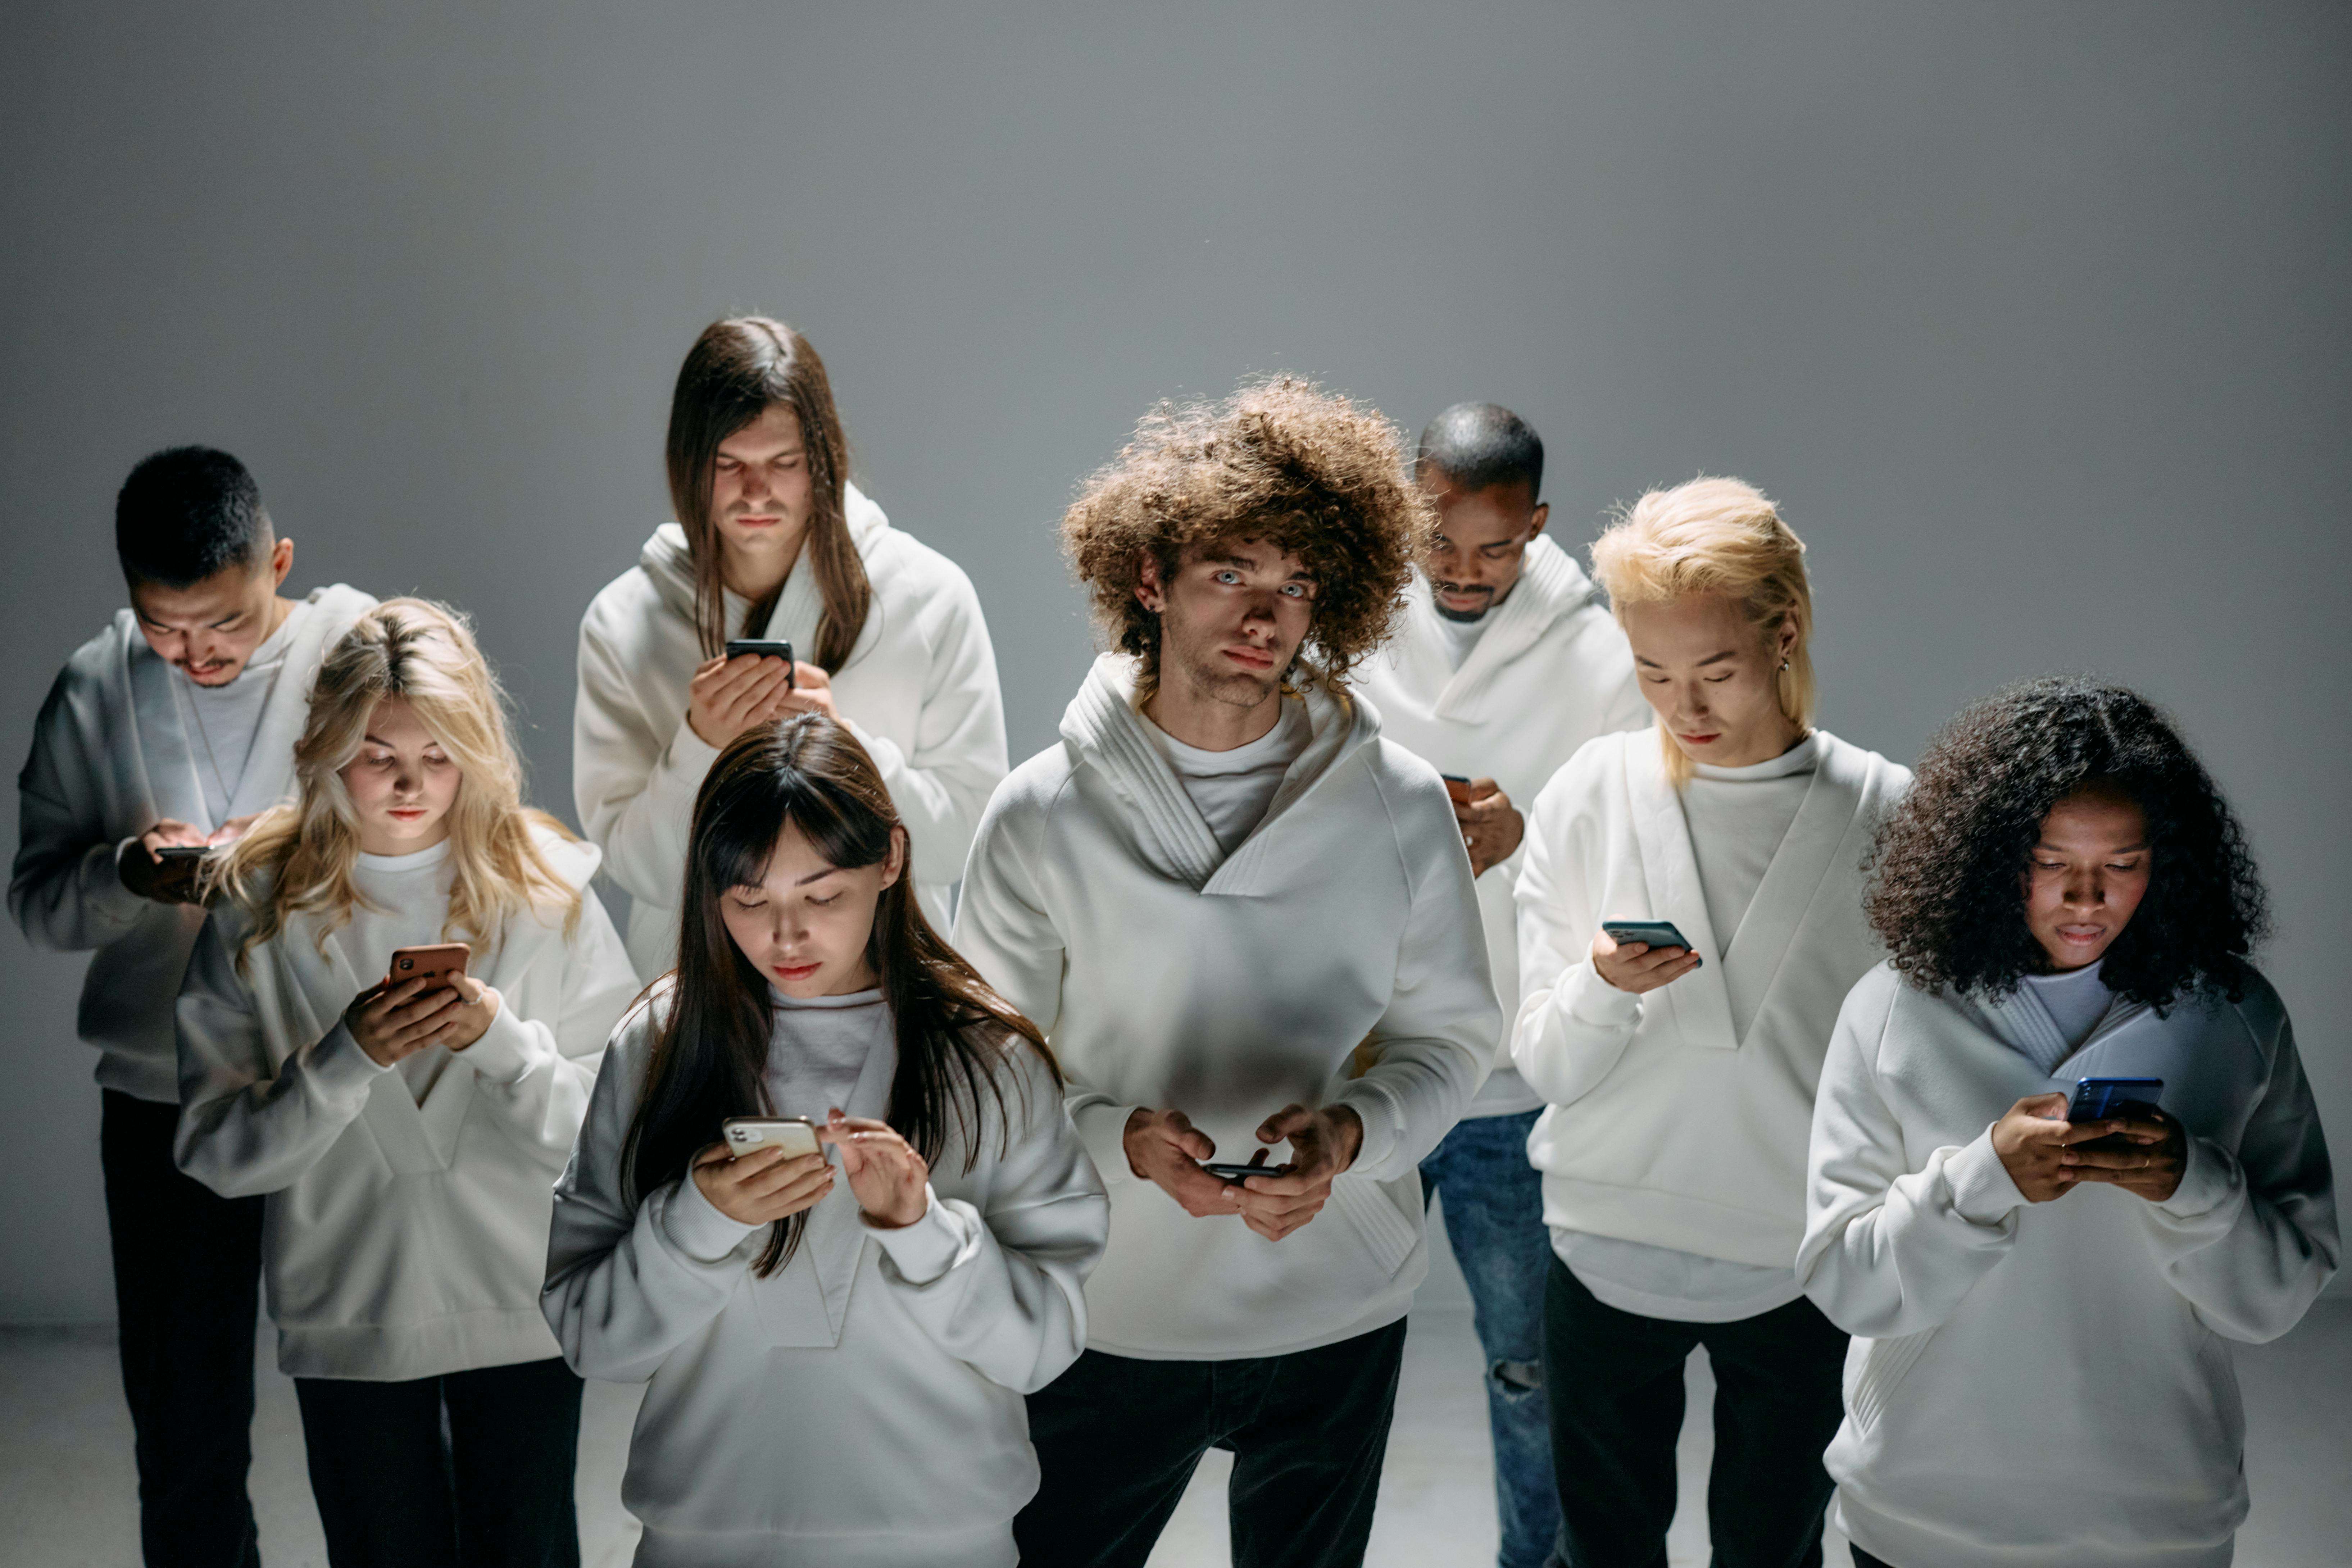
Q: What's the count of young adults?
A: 8